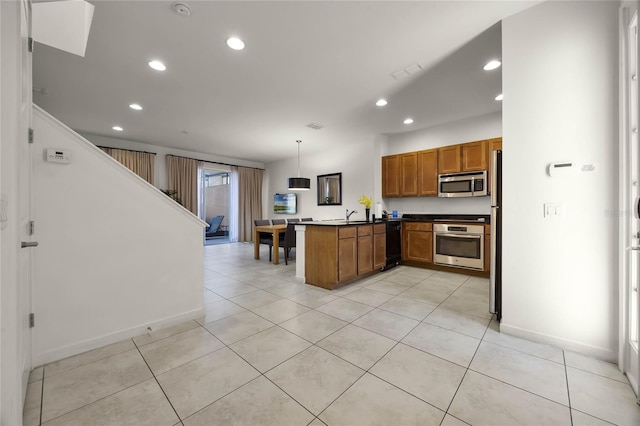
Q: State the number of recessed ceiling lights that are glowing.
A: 8